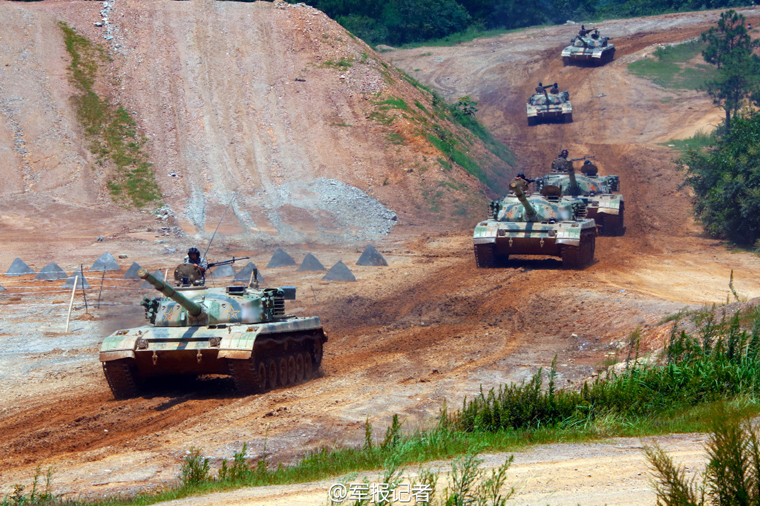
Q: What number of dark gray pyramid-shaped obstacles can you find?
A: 13